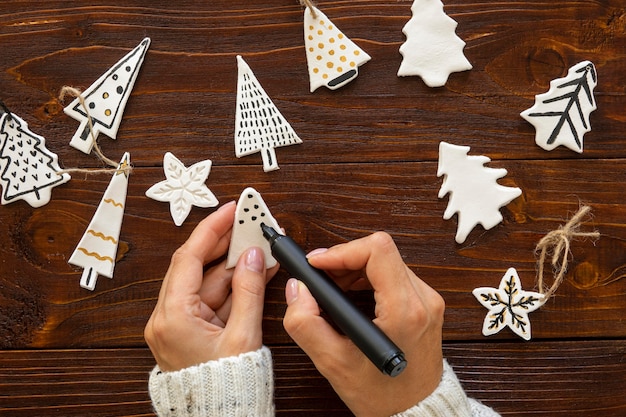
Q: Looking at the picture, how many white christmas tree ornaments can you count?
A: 9